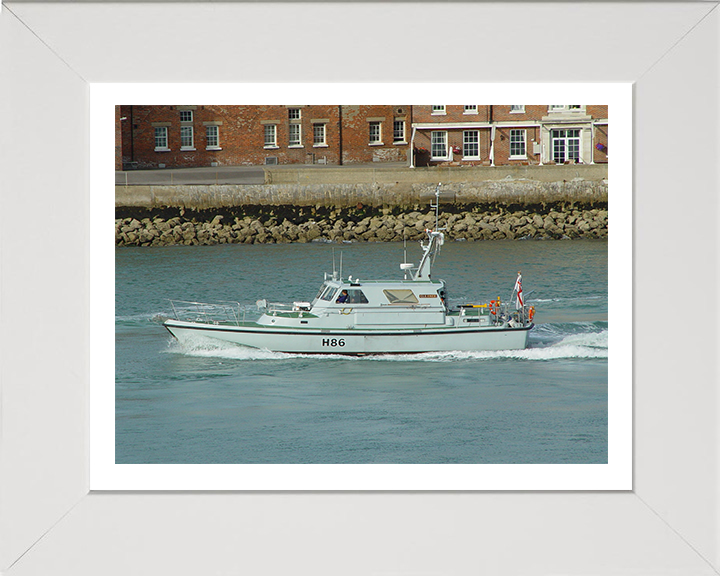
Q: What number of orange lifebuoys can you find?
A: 2